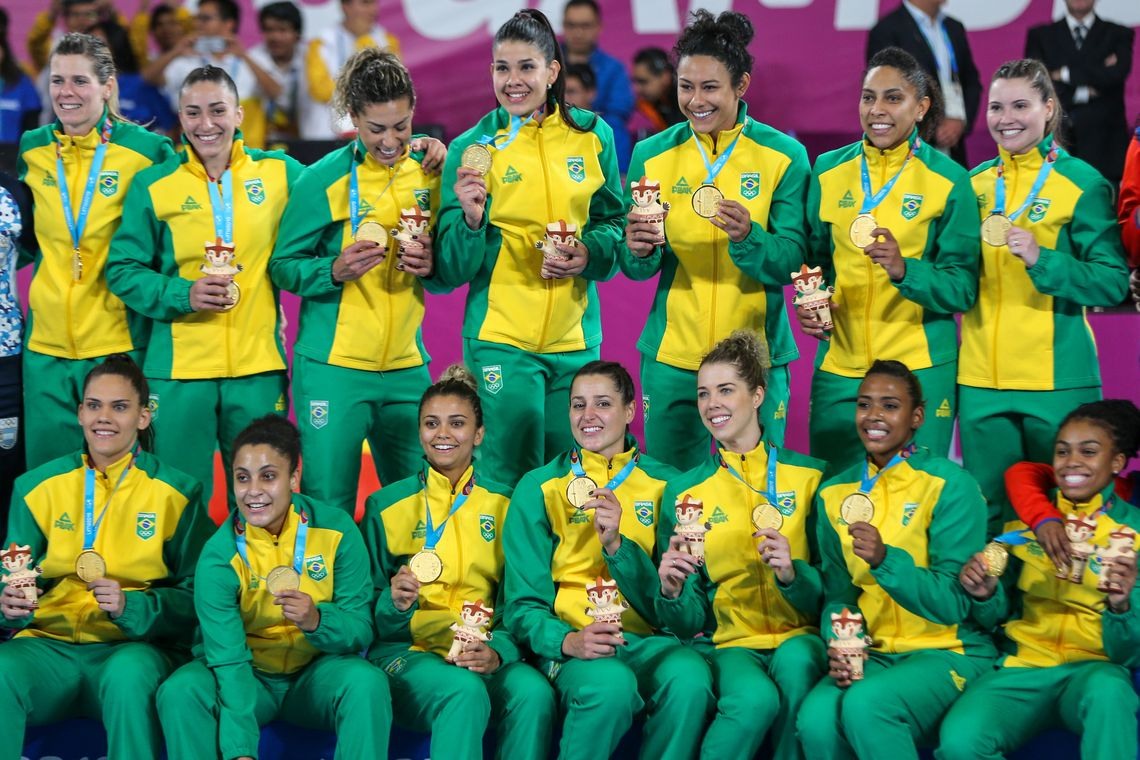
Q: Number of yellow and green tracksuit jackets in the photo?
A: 14